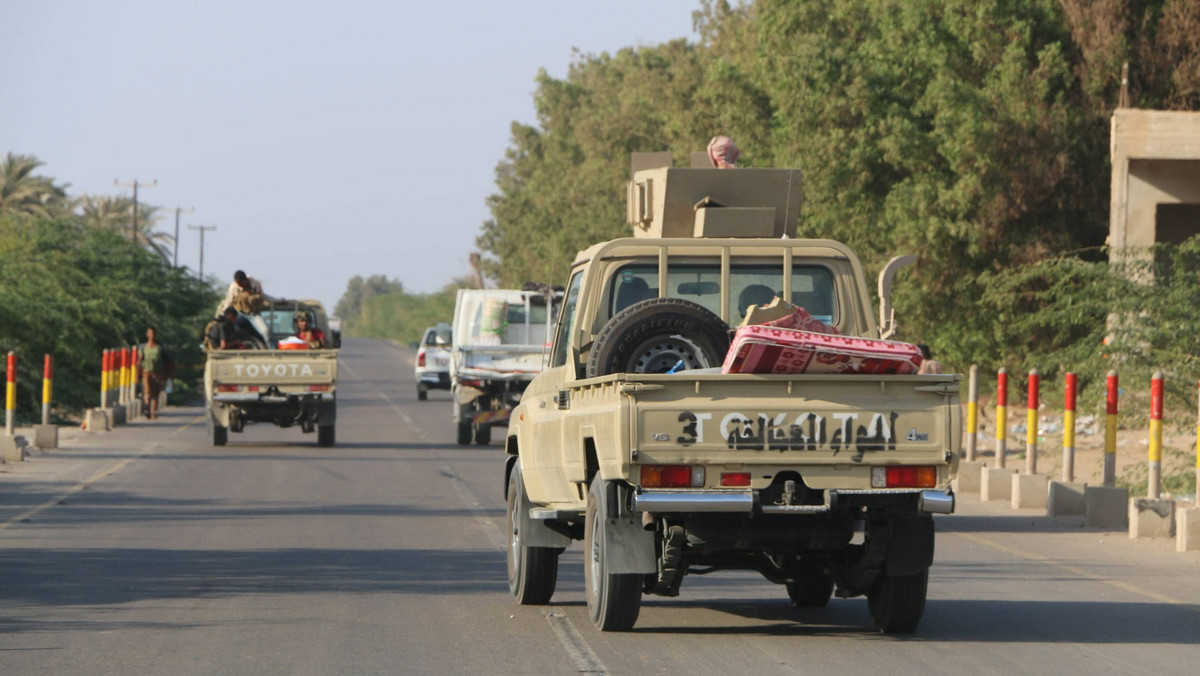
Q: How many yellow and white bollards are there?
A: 1